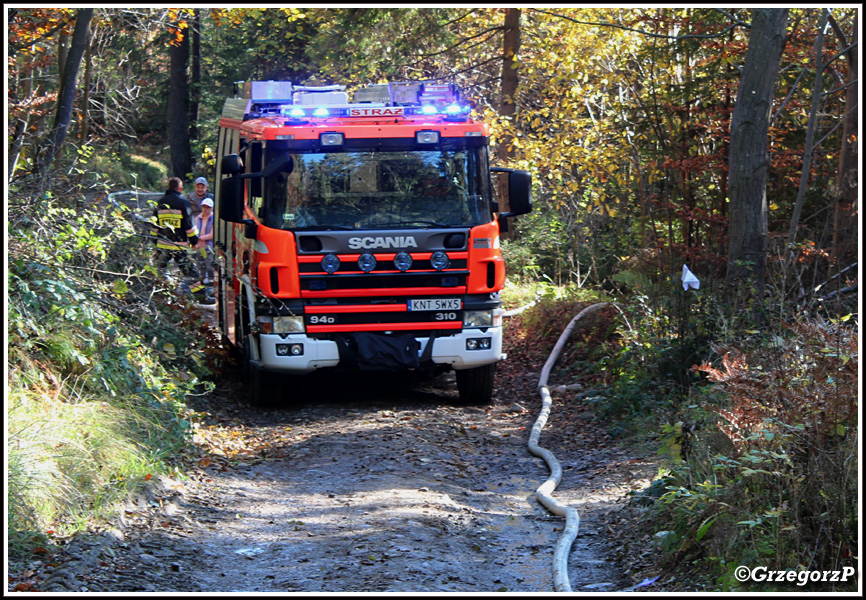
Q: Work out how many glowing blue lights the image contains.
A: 4